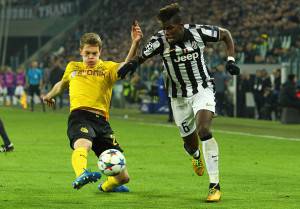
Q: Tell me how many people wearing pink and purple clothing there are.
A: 3